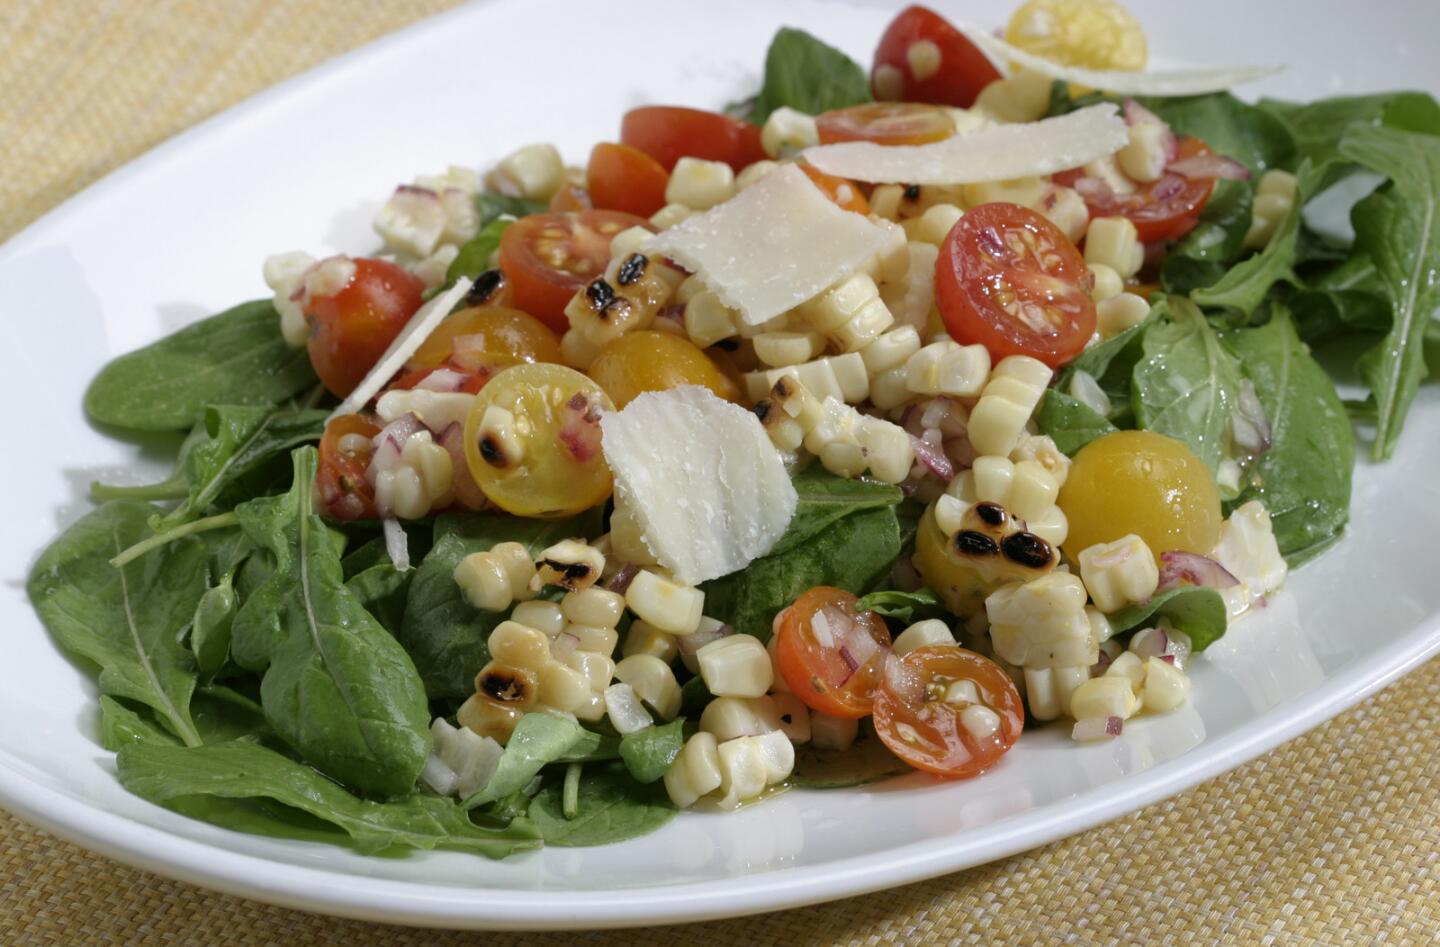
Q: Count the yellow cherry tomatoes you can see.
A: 6